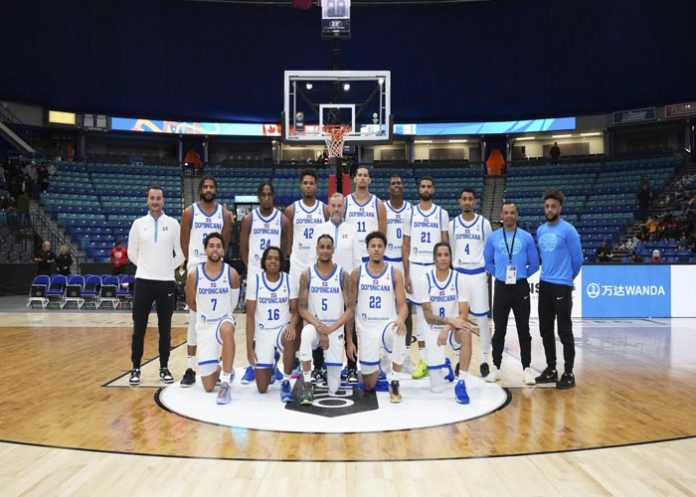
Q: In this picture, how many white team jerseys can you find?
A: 12